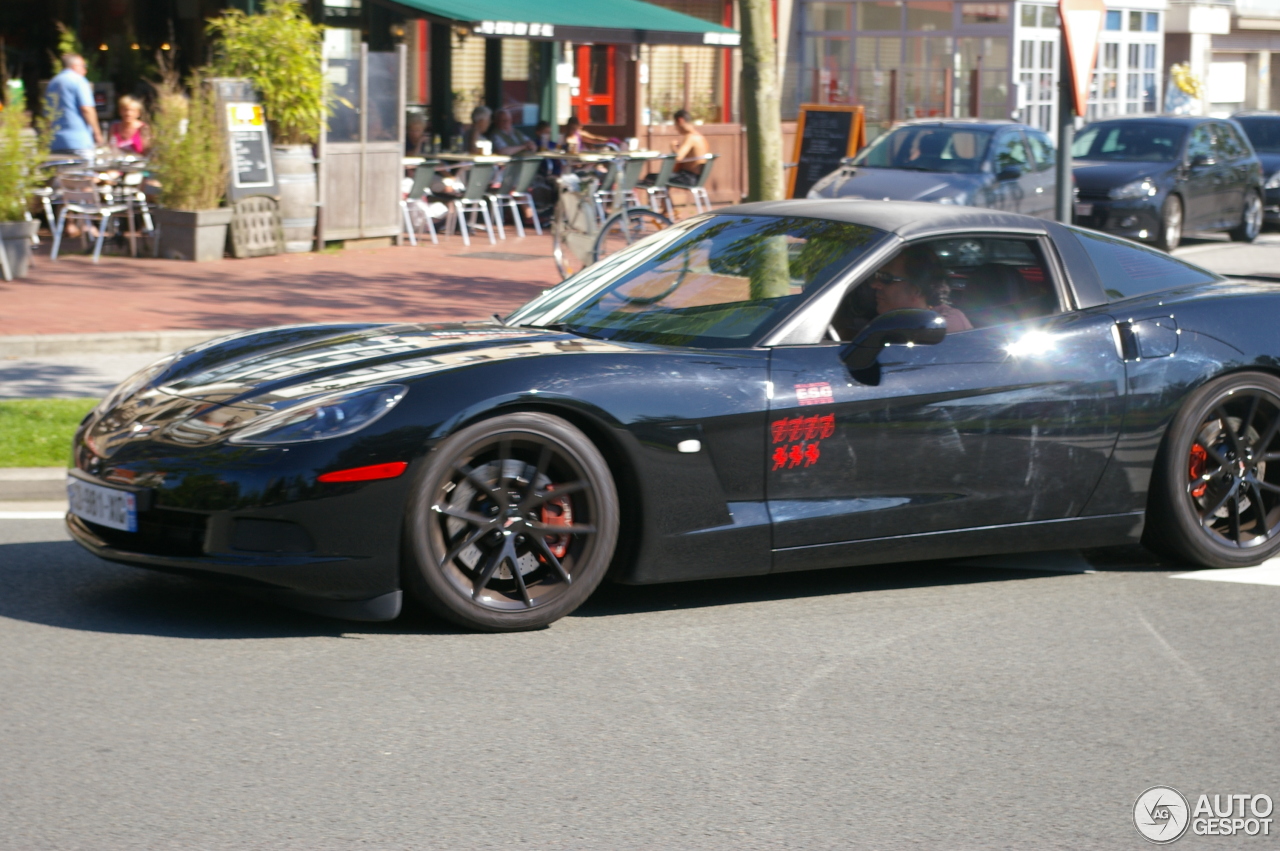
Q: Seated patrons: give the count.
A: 7